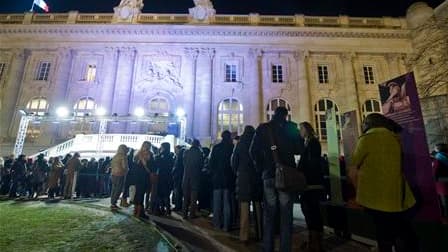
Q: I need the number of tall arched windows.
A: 7